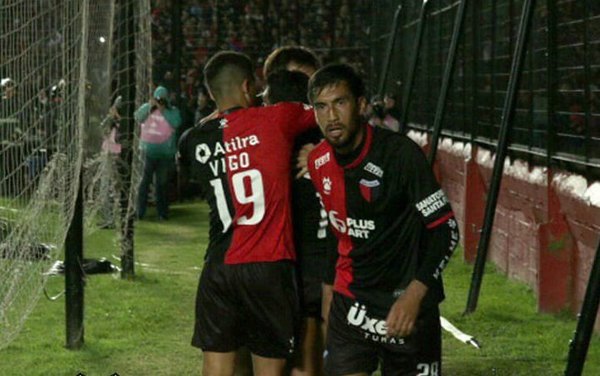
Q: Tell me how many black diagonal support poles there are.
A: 5